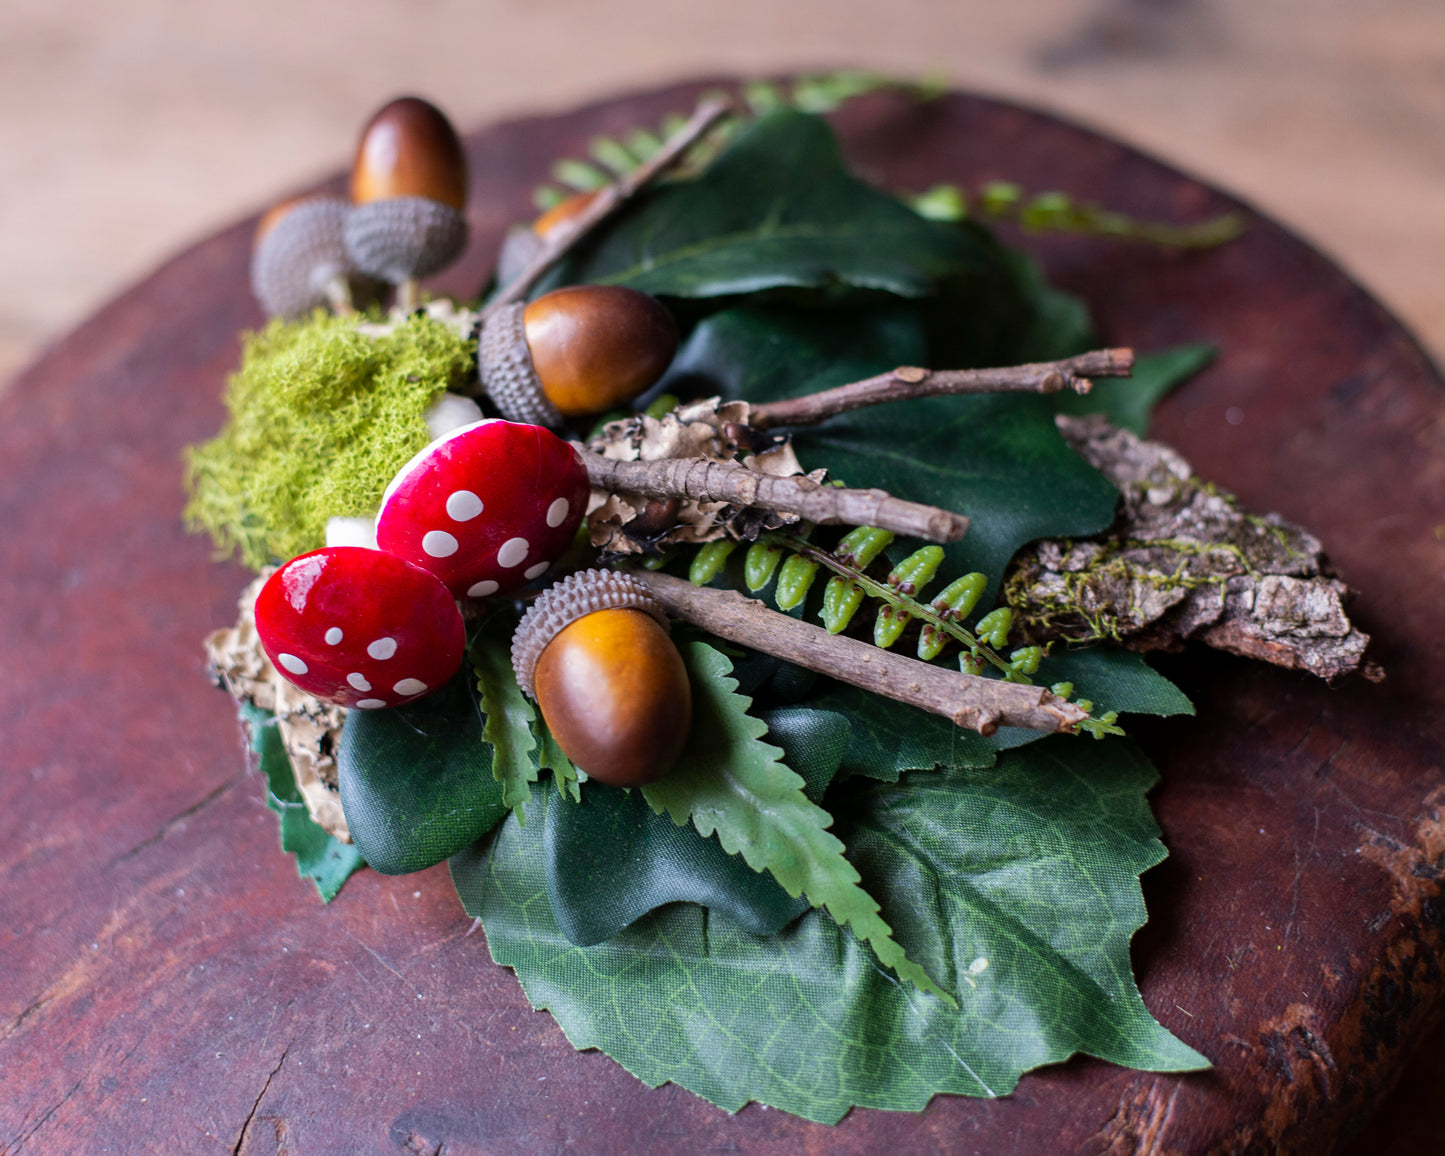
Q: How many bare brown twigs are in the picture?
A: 4